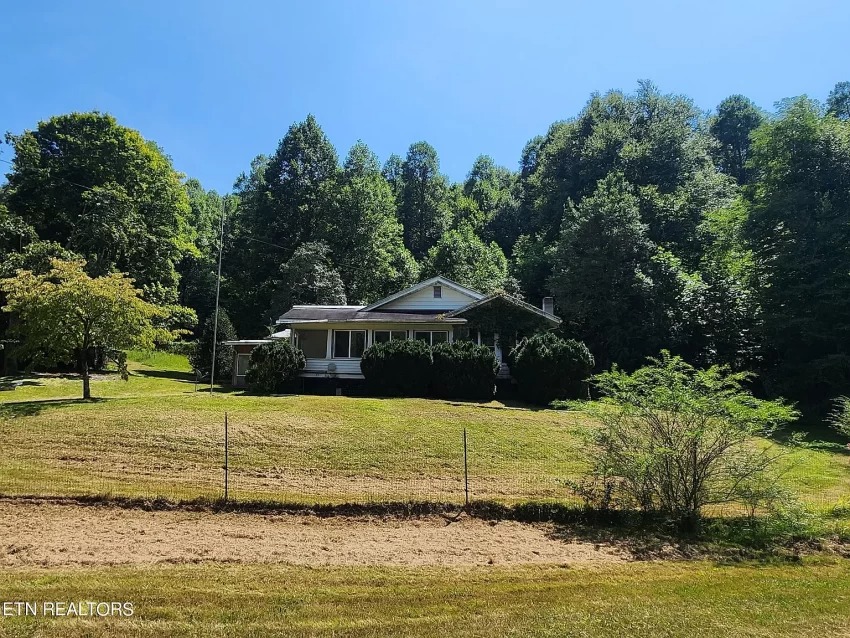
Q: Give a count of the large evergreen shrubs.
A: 4